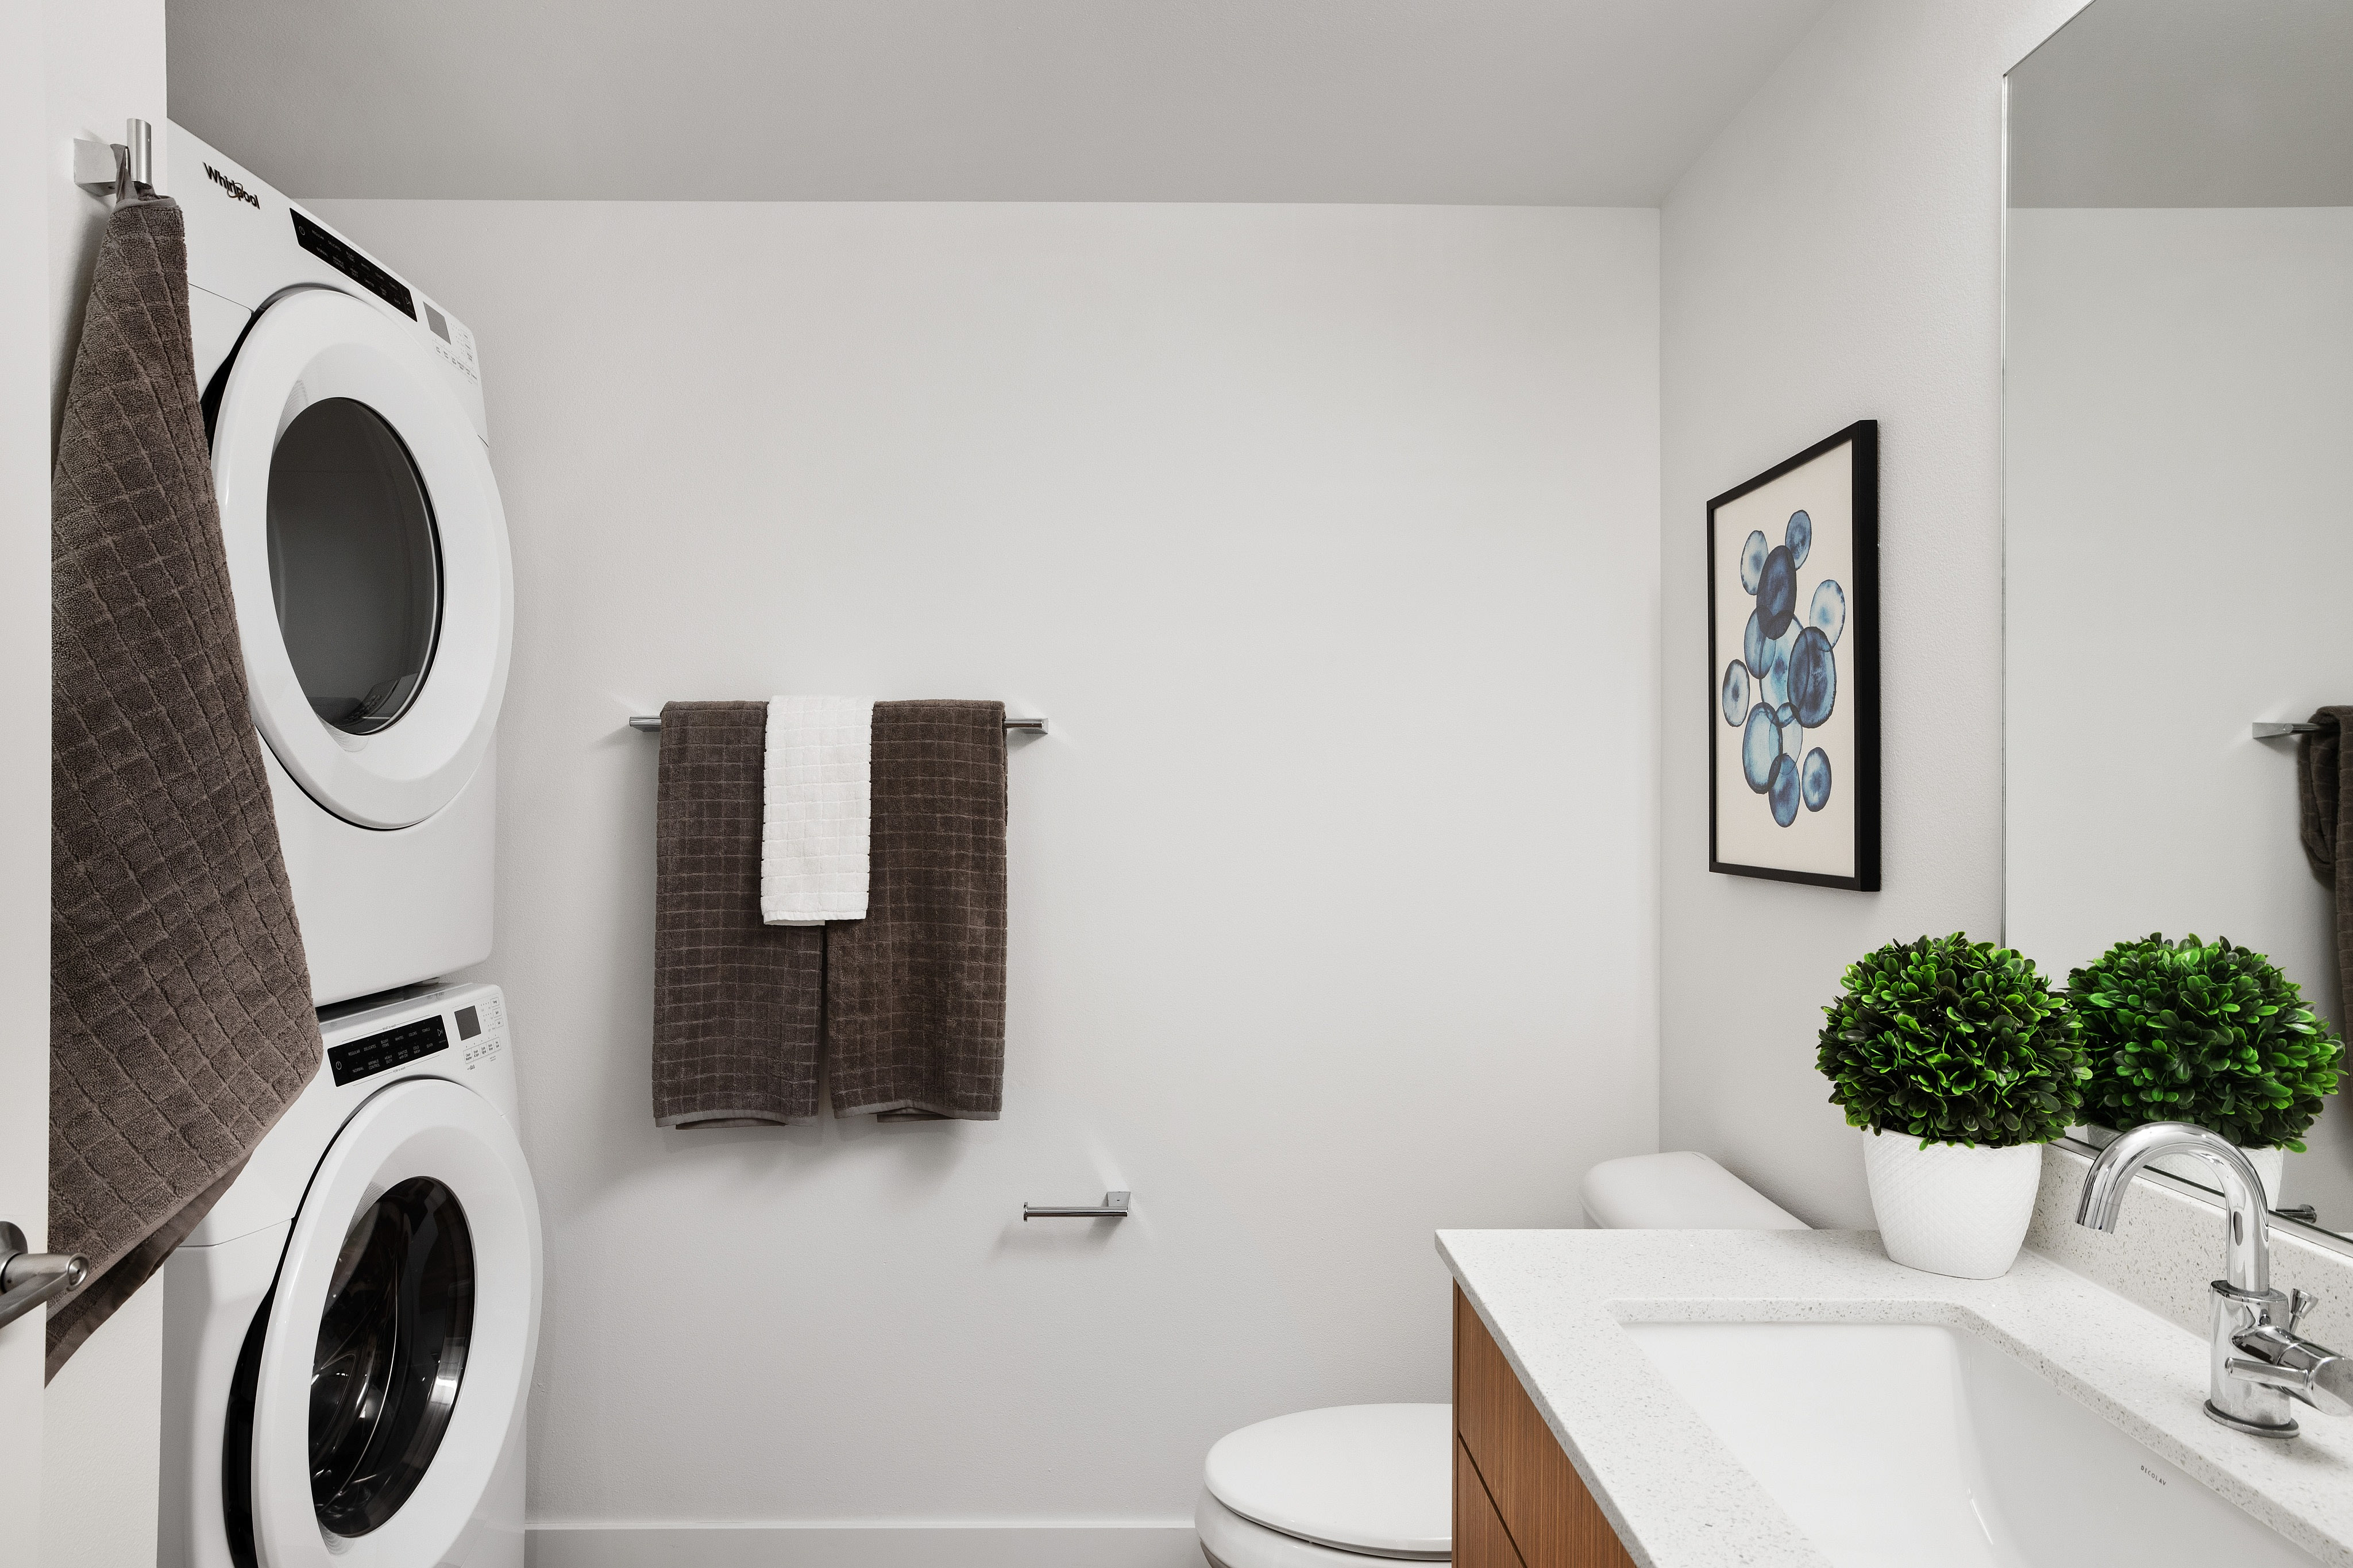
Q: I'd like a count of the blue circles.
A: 12